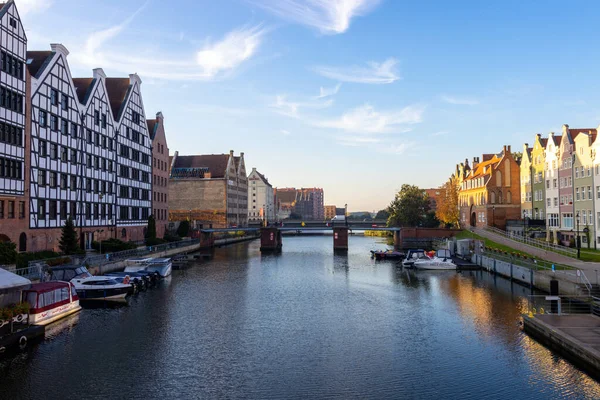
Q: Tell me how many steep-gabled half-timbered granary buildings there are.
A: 4